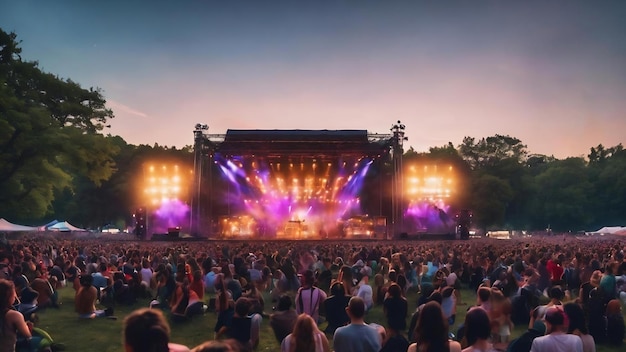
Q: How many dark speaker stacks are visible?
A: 2